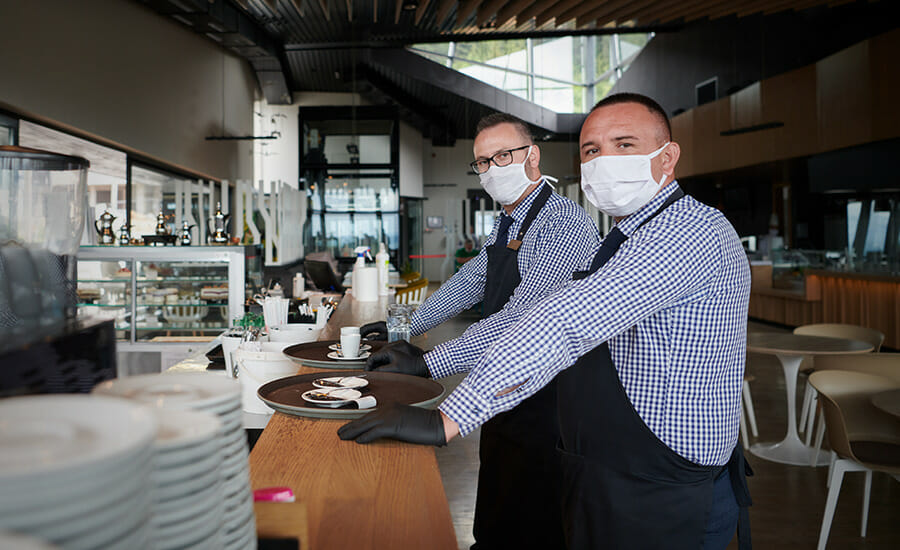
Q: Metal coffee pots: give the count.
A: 5